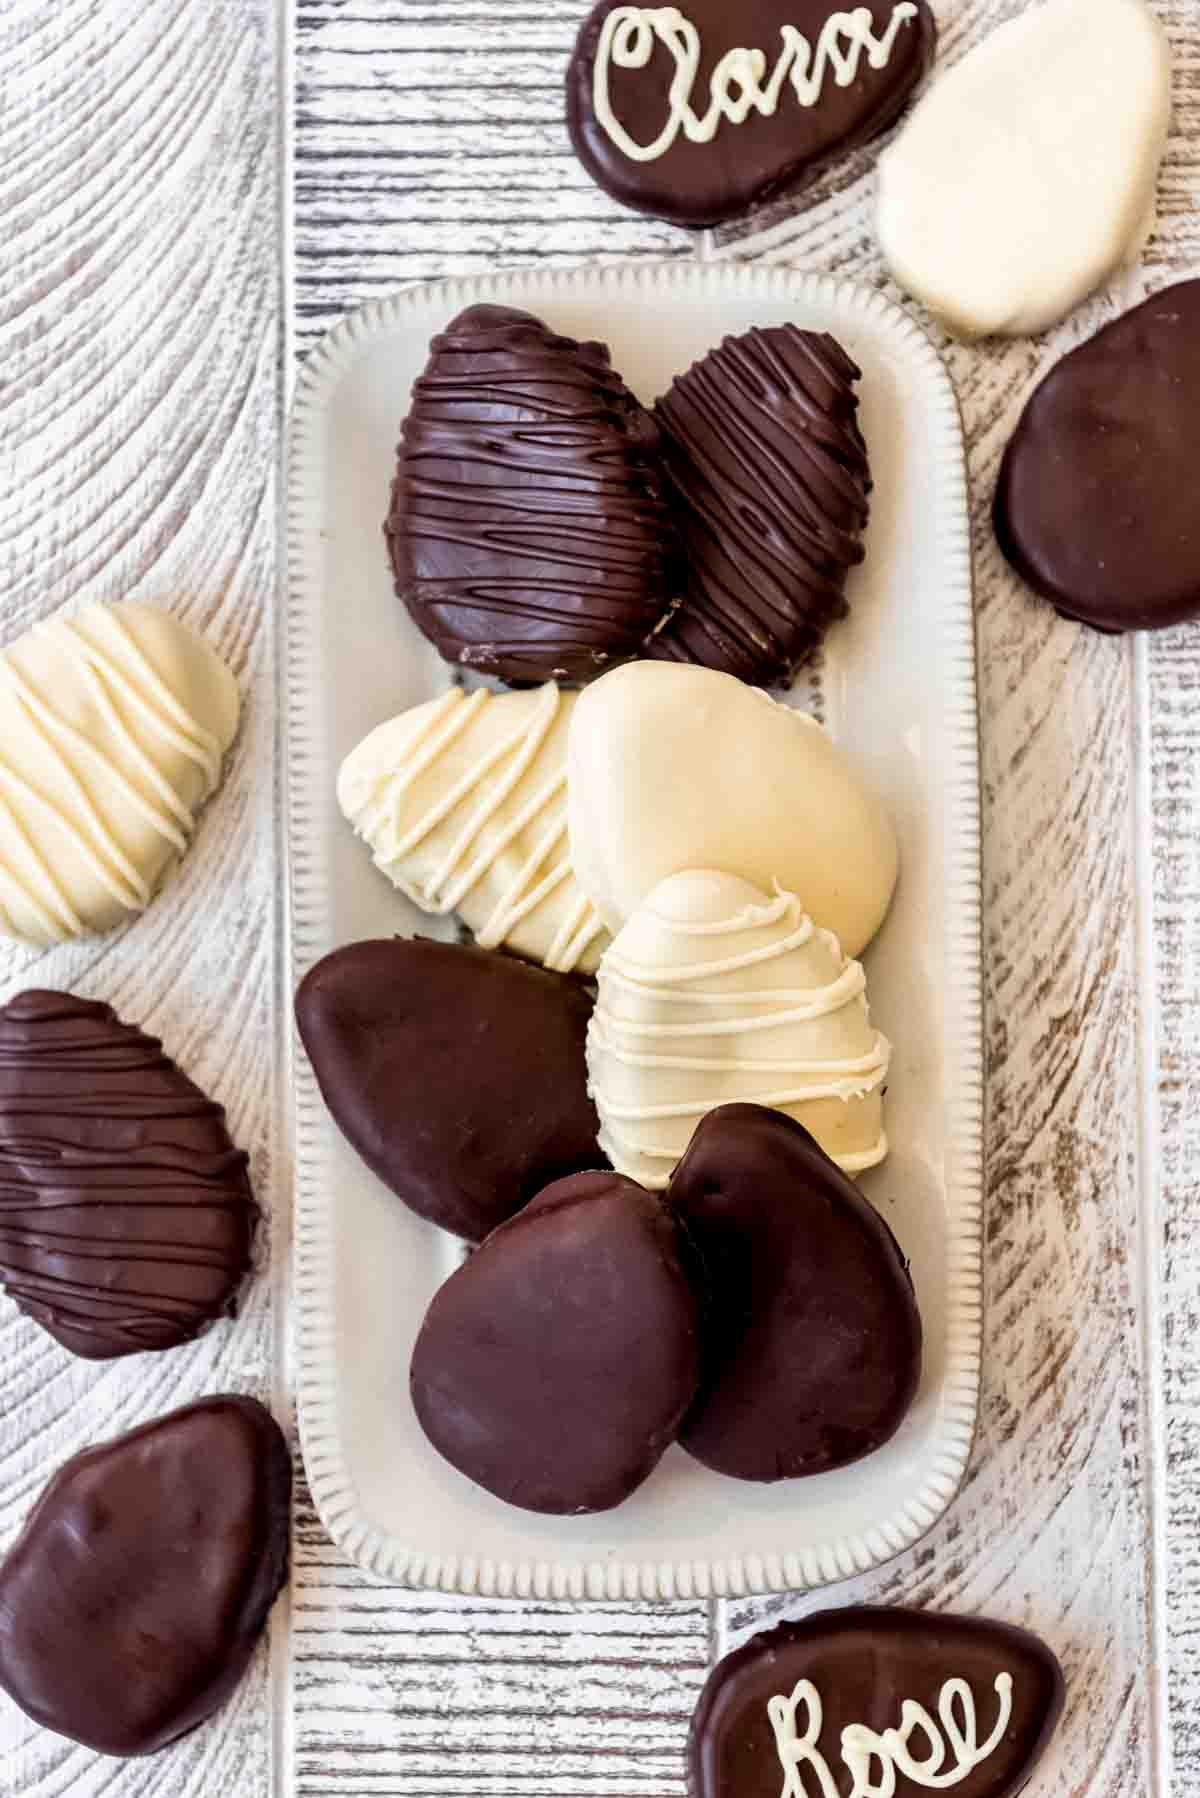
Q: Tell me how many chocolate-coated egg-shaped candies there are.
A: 15